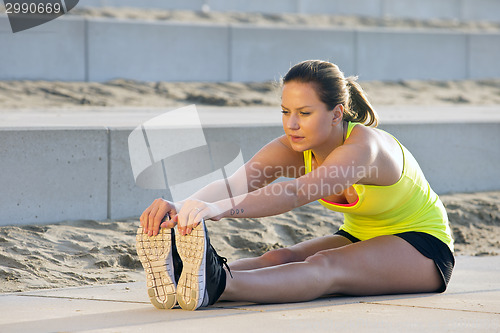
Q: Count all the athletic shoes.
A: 2